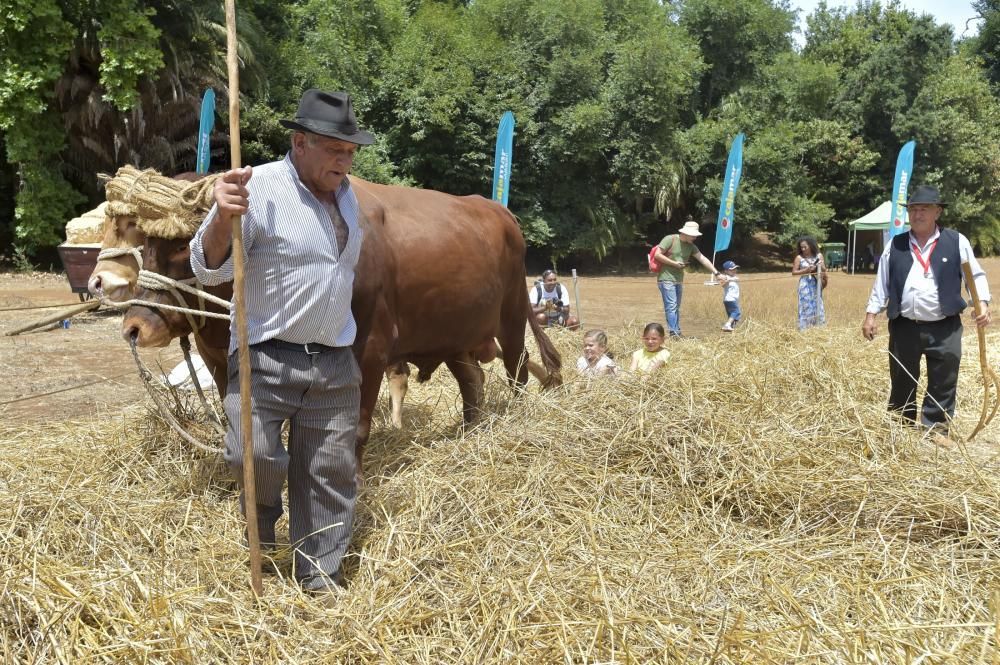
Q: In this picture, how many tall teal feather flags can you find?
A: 4